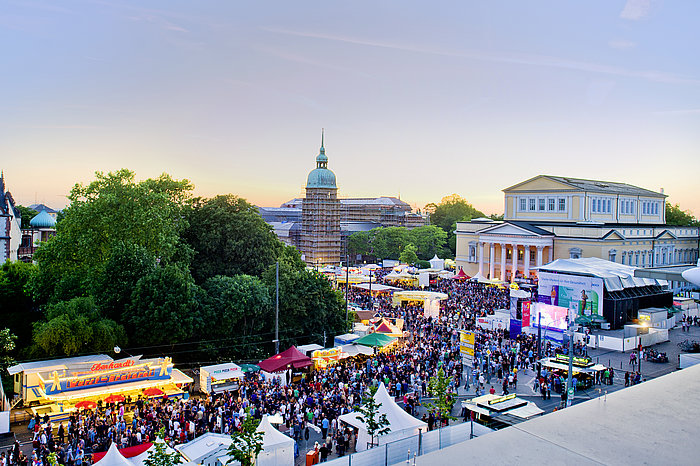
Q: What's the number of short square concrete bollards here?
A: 0